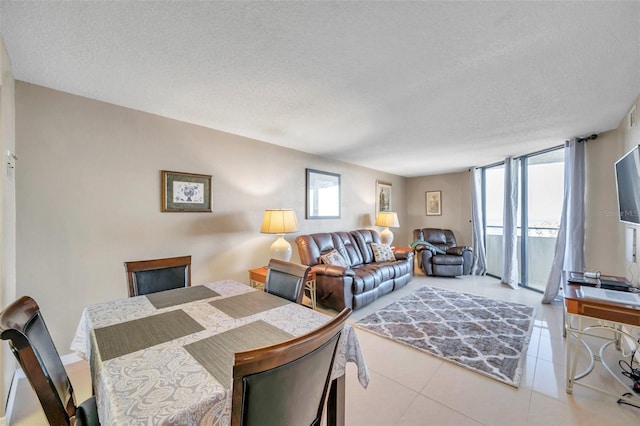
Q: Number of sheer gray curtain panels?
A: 3